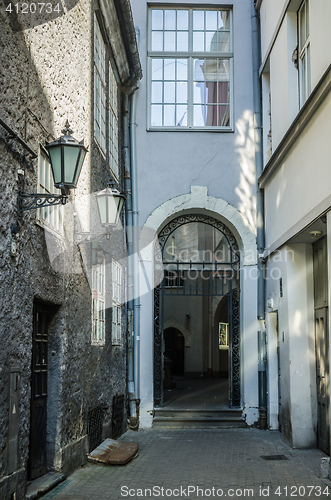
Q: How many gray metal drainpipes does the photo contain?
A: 3